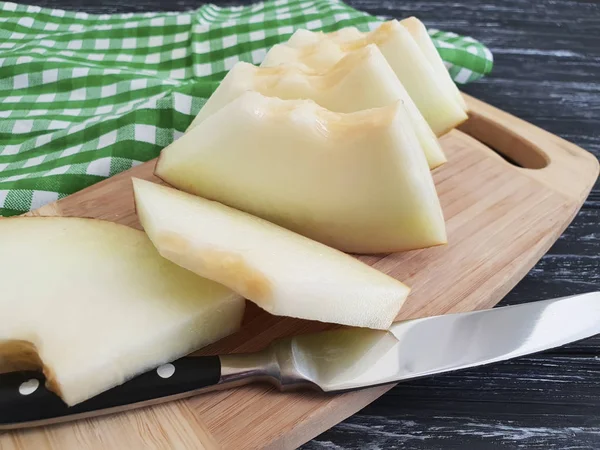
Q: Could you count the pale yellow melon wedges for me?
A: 6